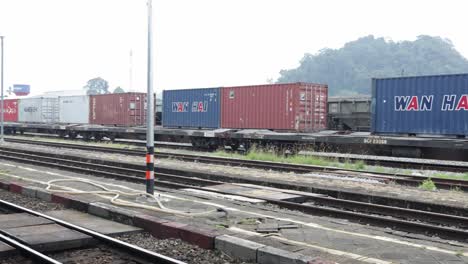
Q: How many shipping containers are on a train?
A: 7